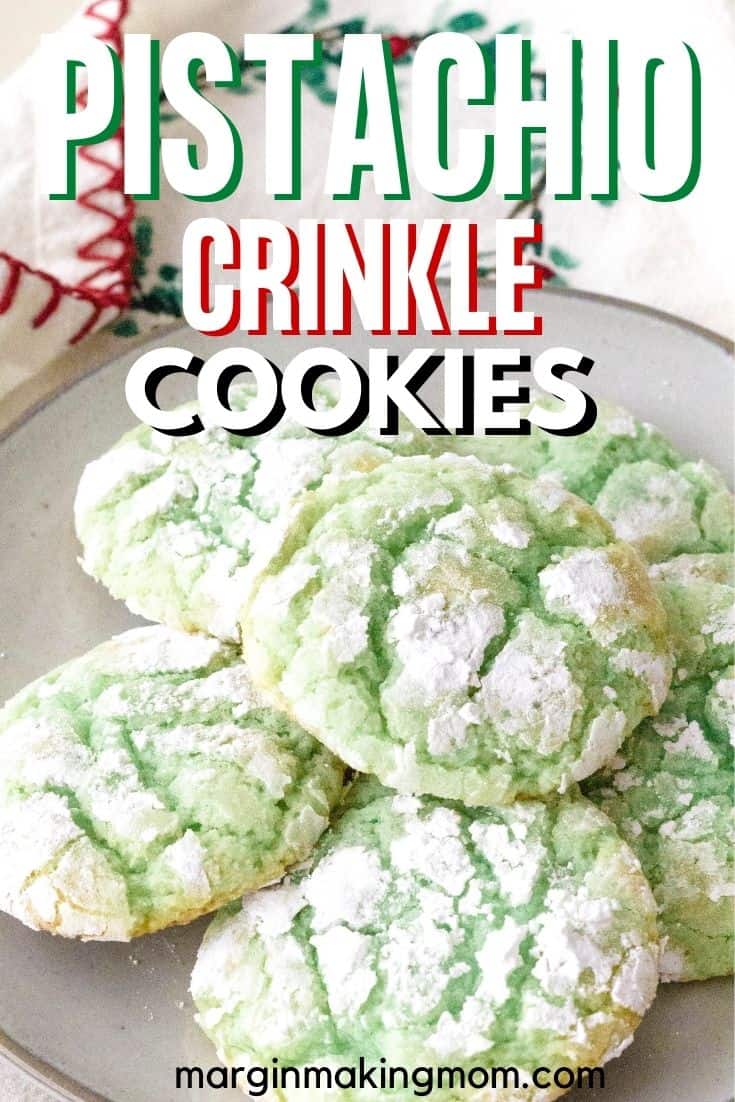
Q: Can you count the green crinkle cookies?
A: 6